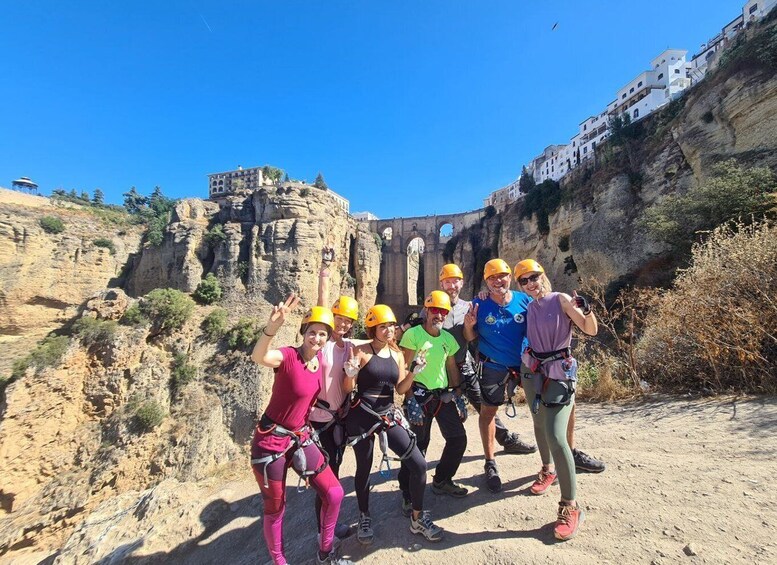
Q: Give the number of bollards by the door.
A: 0